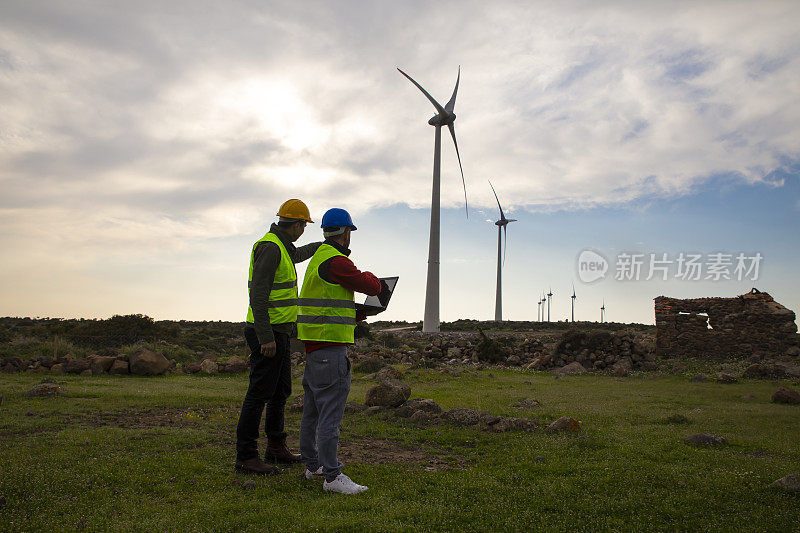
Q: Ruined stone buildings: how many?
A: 1